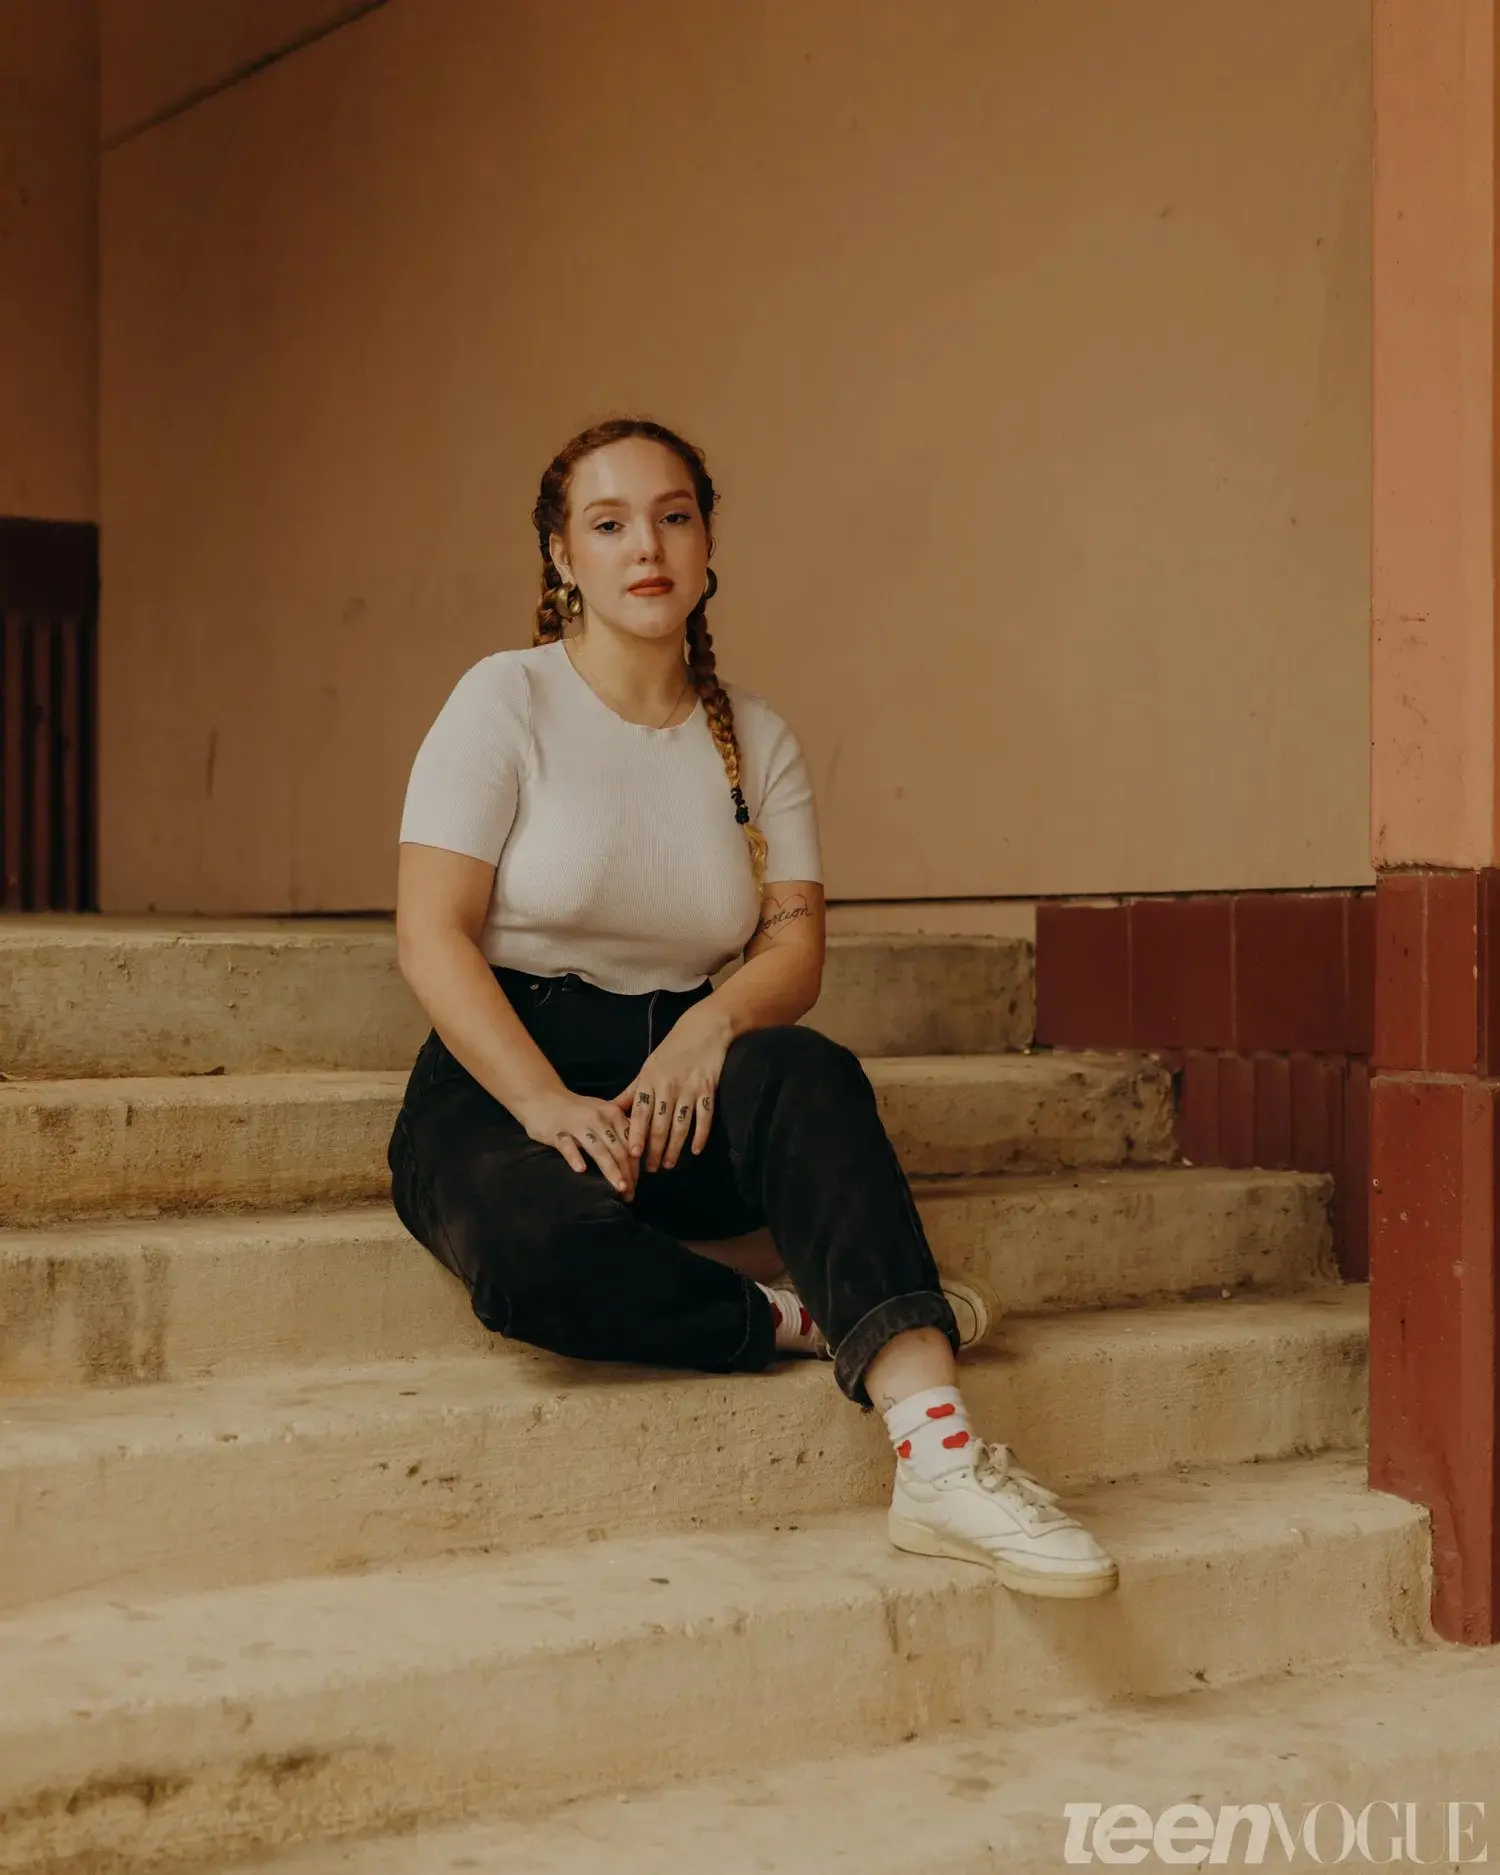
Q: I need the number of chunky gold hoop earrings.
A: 2